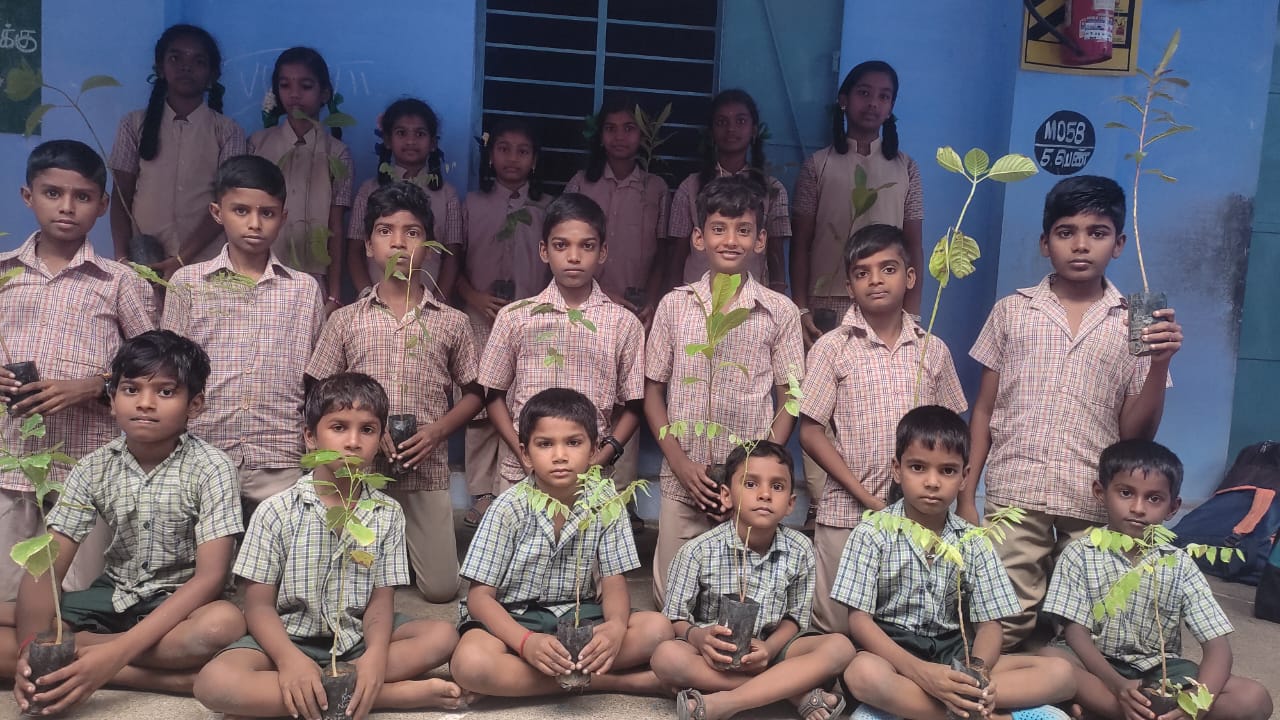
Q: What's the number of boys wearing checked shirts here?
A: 13